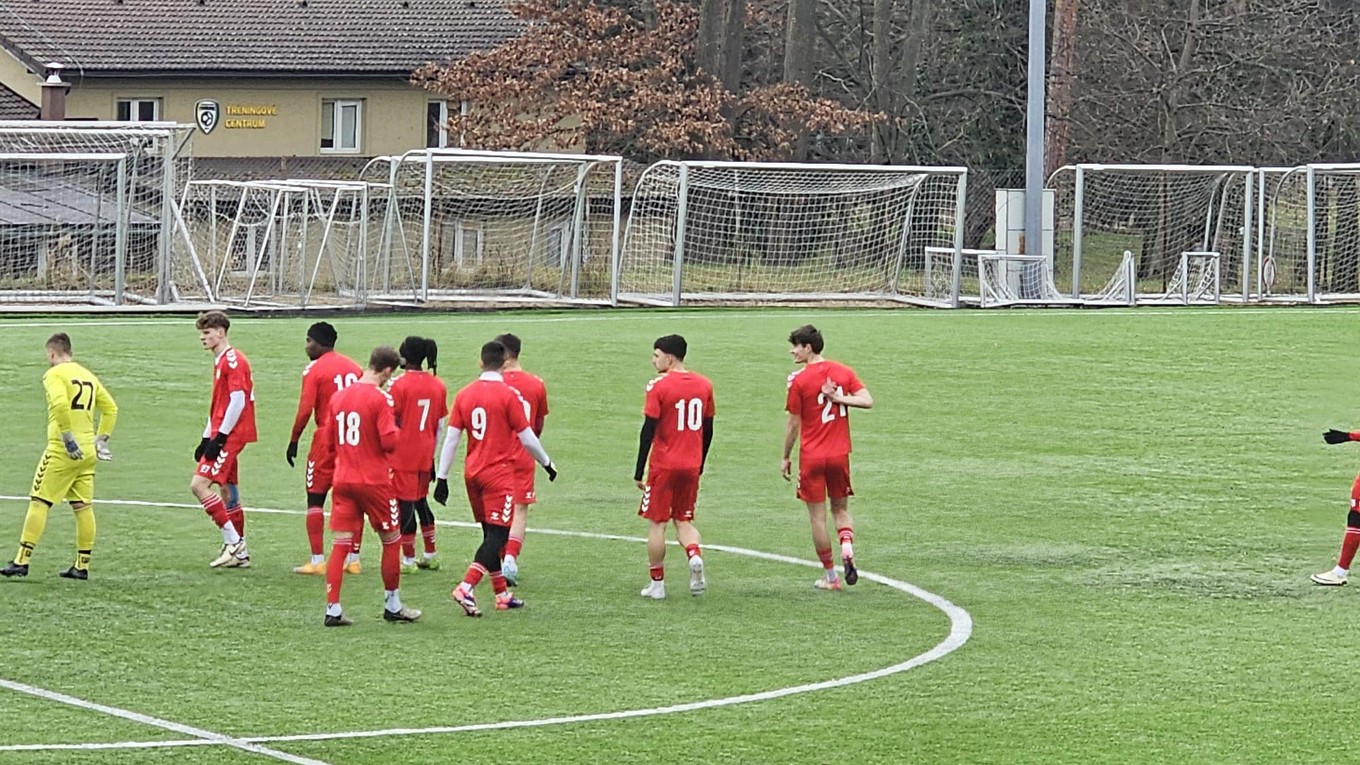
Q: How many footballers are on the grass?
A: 10